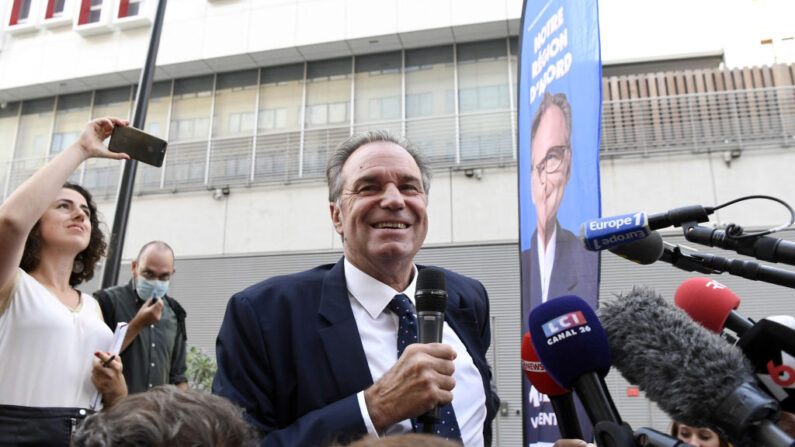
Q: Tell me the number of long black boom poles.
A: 2